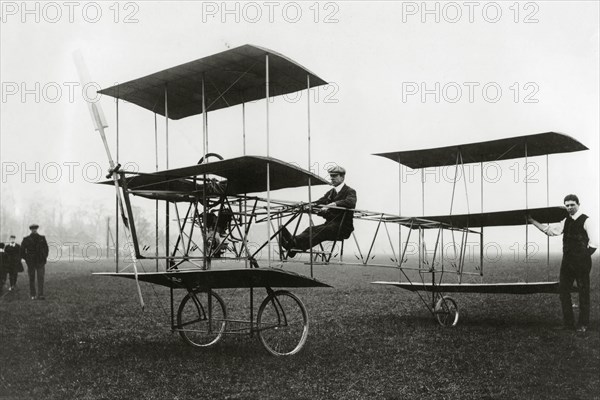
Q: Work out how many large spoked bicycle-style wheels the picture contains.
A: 2